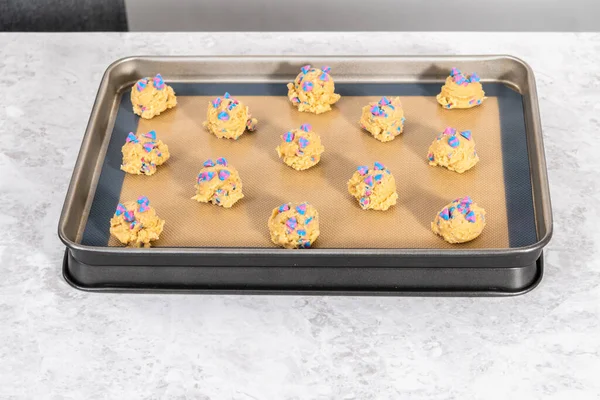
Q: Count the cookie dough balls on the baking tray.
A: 13